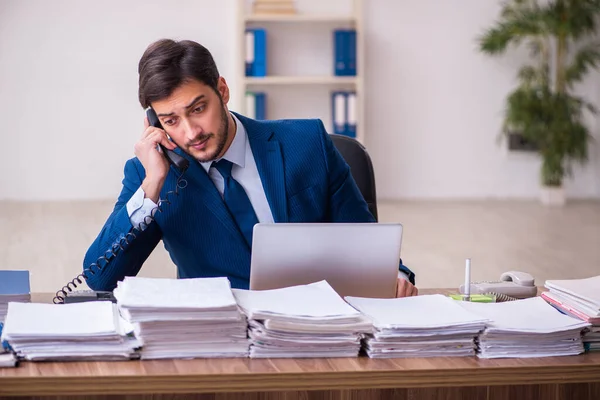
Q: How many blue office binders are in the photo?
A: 7